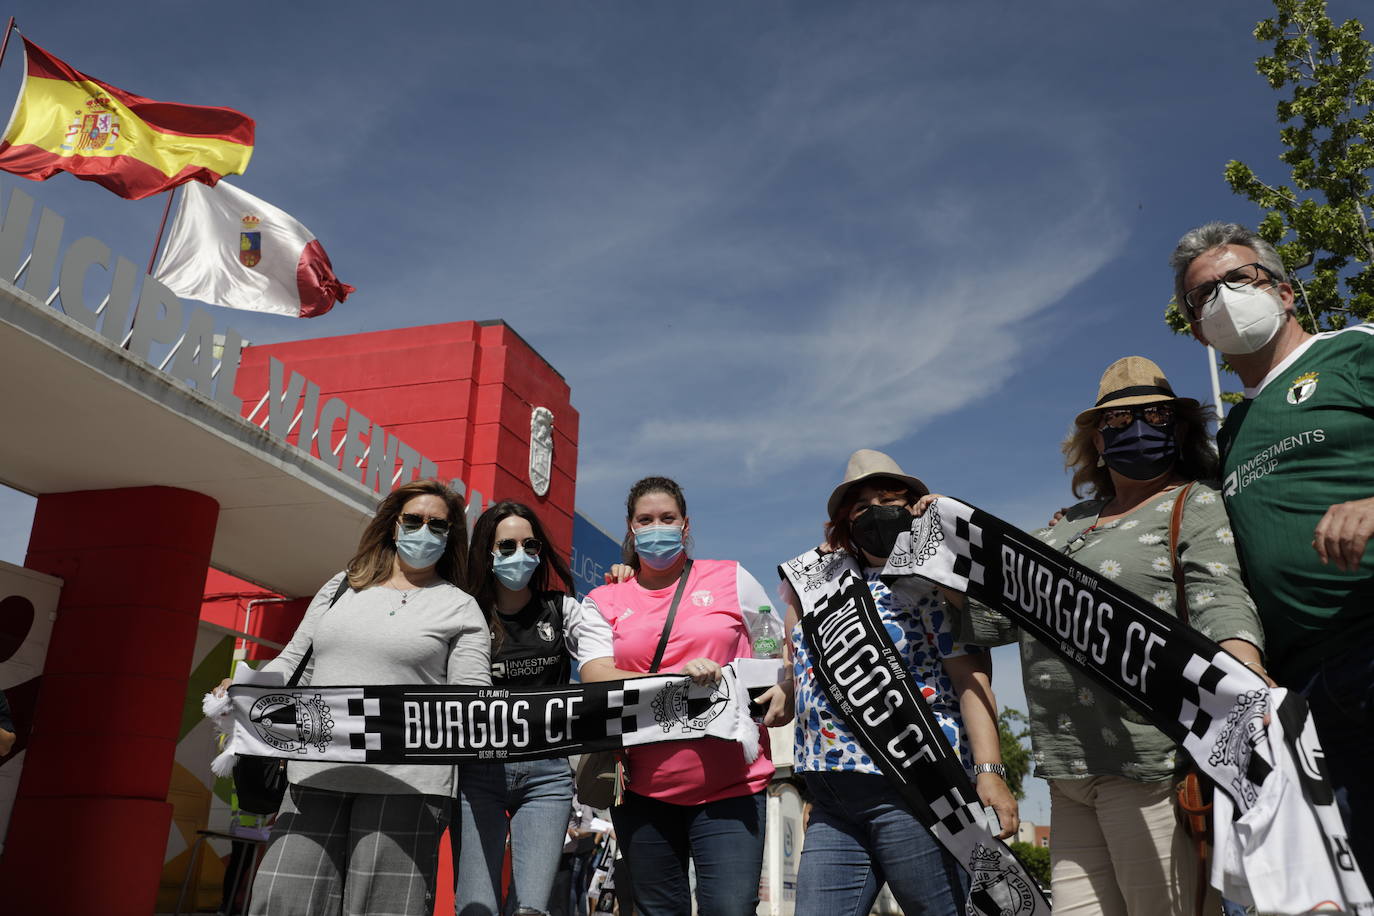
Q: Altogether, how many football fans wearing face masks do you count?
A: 6